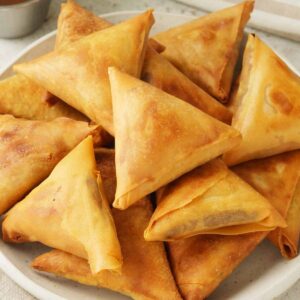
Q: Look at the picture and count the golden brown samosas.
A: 13